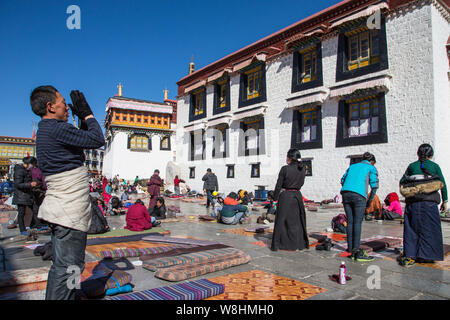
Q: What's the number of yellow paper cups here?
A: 0